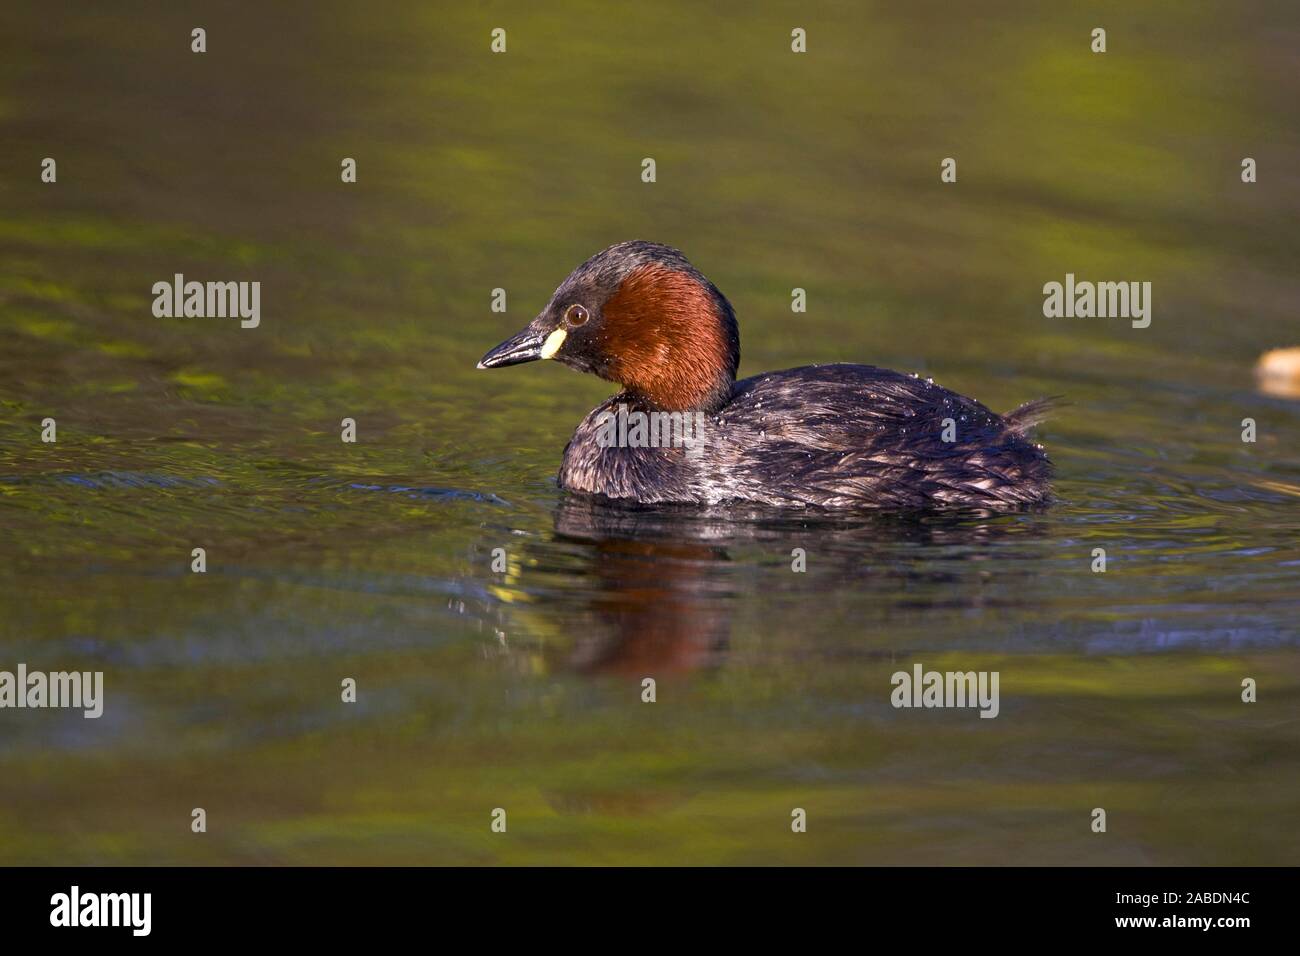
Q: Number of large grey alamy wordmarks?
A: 5